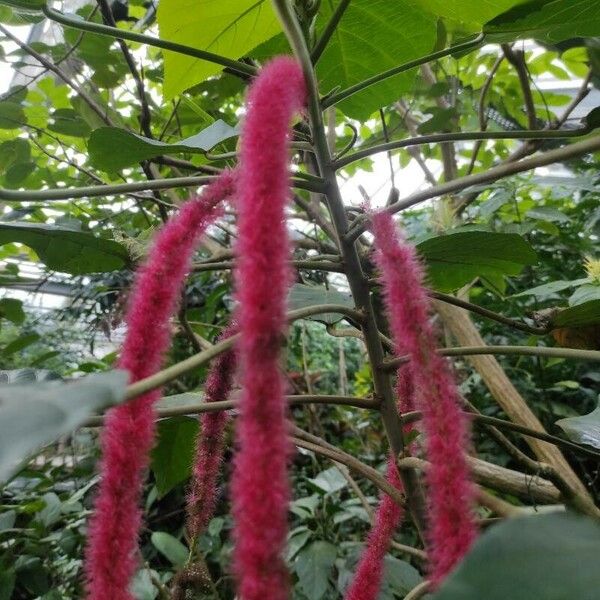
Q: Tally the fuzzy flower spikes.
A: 5